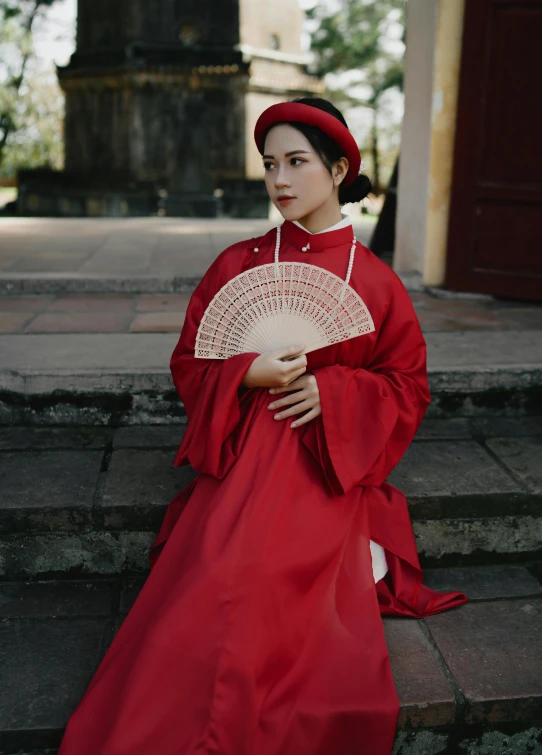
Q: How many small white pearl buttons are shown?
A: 2